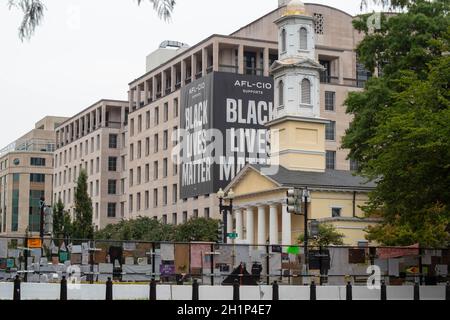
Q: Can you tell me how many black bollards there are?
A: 12